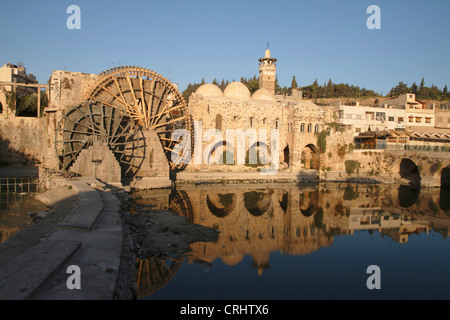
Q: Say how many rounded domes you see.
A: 3